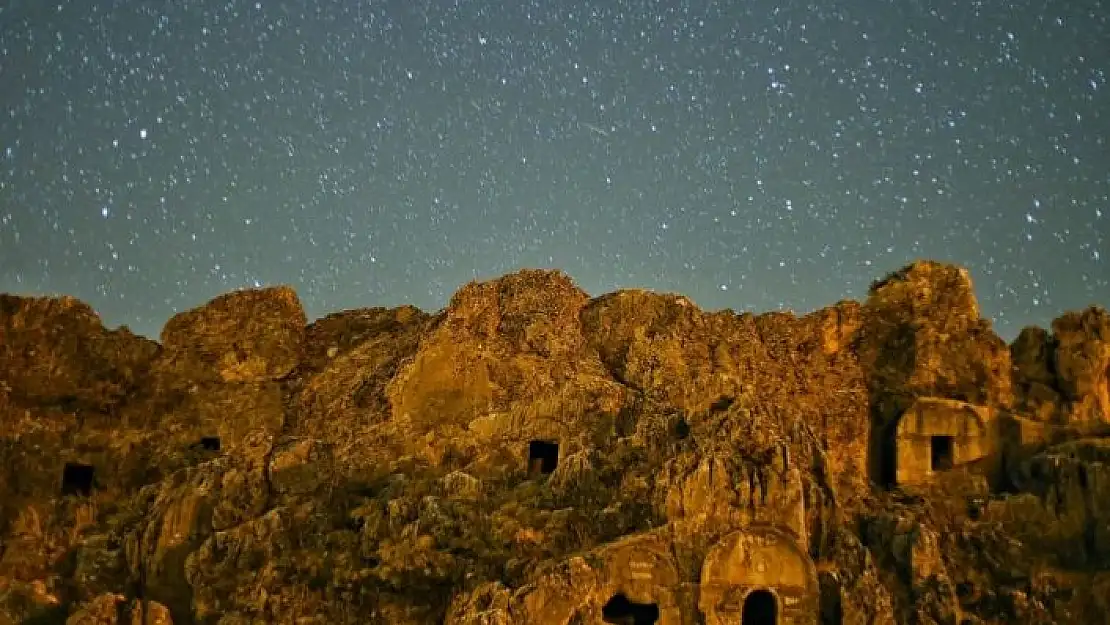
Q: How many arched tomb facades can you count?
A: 3